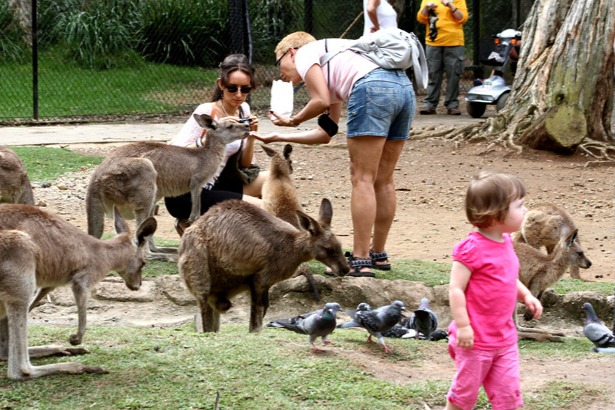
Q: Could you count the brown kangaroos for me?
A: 7